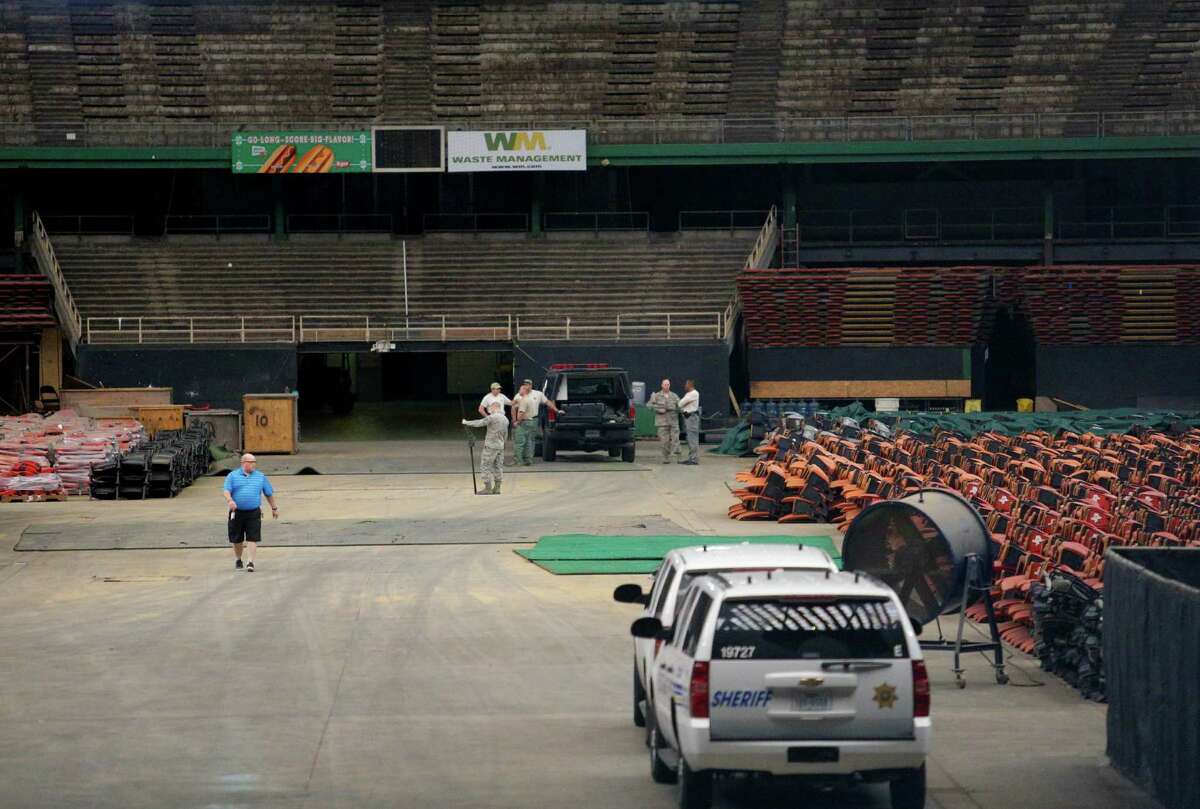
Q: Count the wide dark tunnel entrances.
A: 1